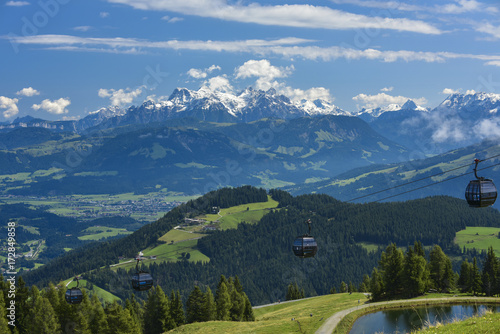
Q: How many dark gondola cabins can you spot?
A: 4